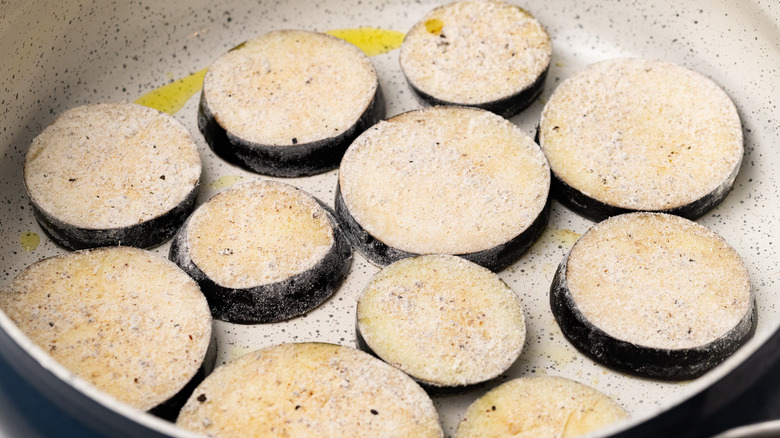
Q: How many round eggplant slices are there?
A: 11